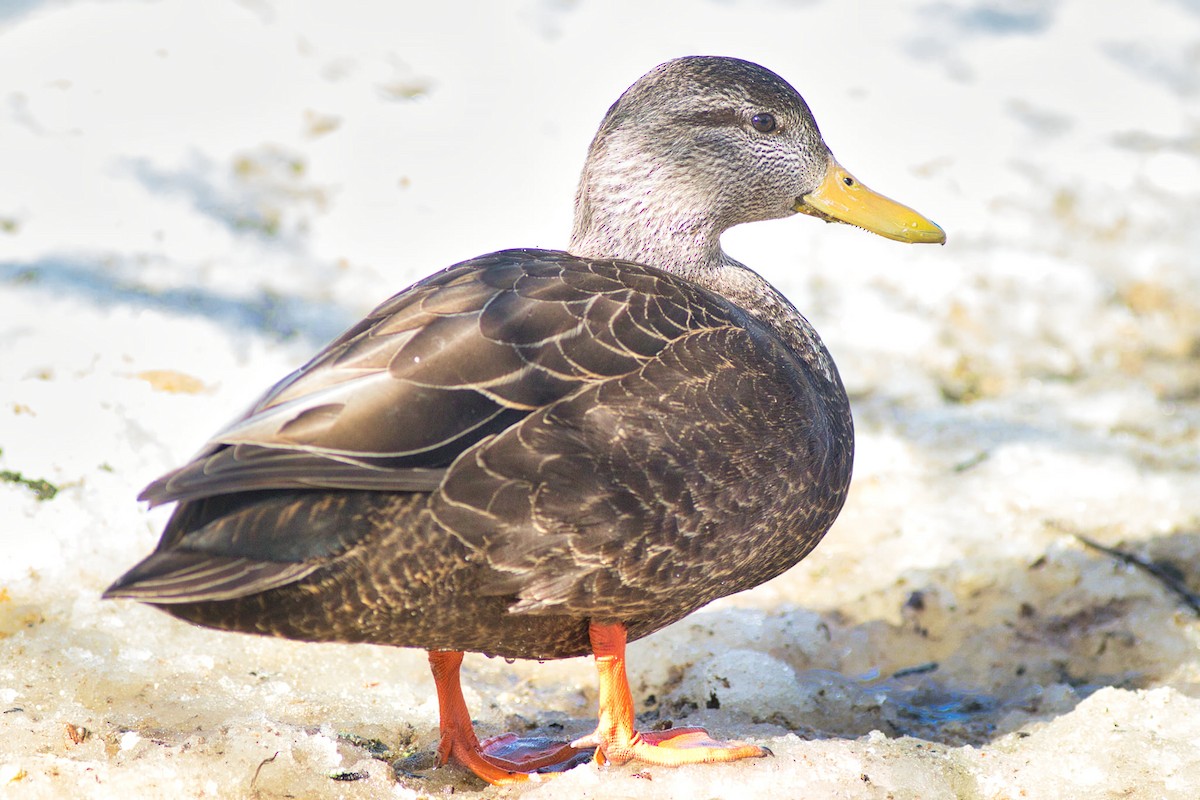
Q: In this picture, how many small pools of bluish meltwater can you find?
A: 1